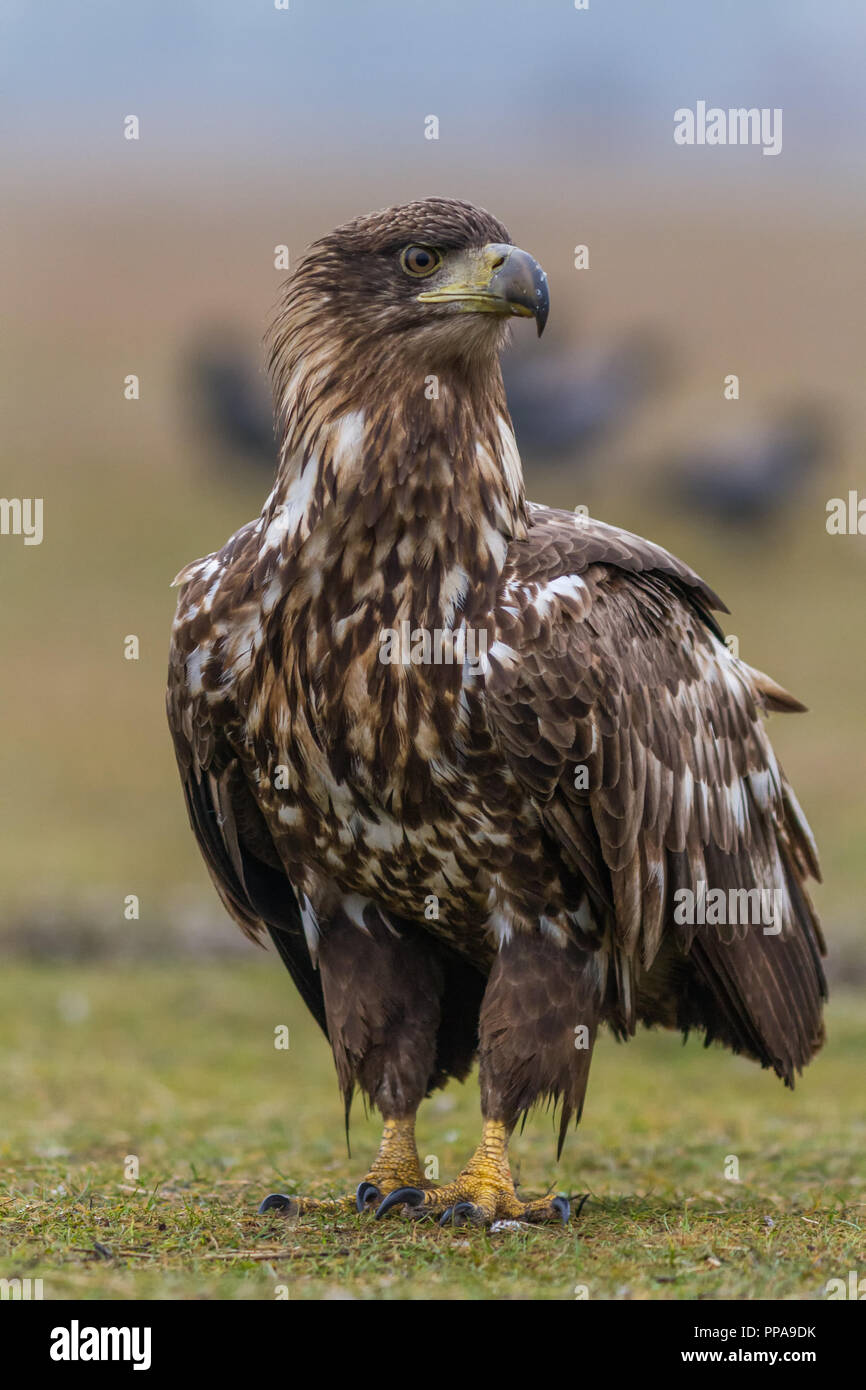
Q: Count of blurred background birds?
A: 3